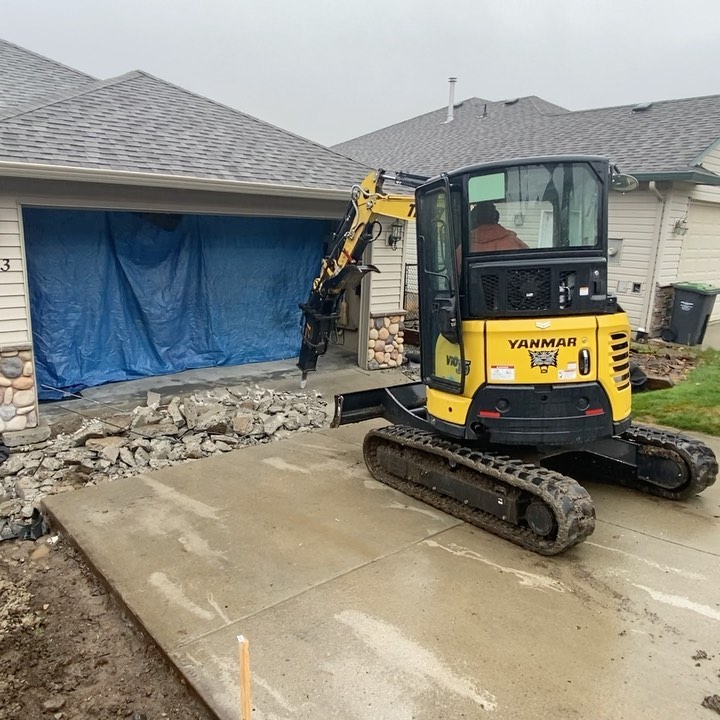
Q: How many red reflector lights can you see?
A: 2